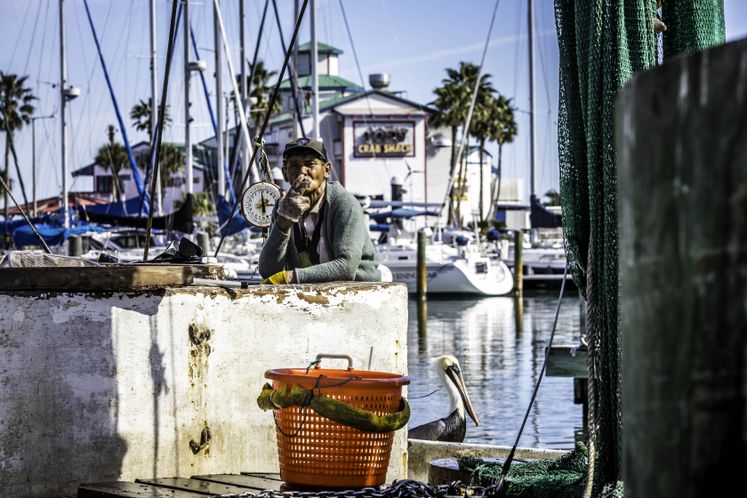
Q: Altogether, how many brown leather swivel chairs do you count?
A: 0